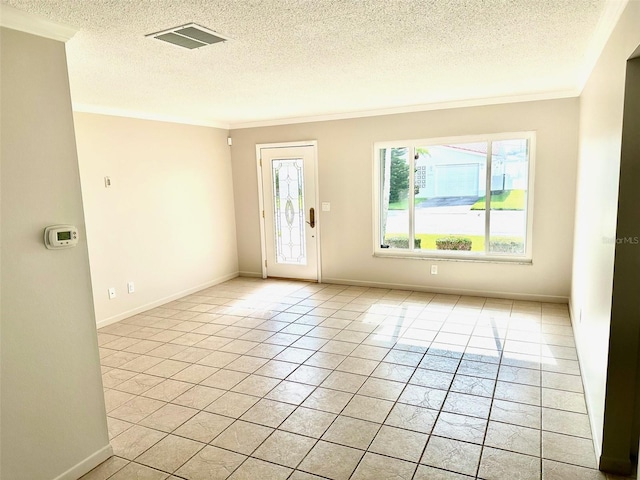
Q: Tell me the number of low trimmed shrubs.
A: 3